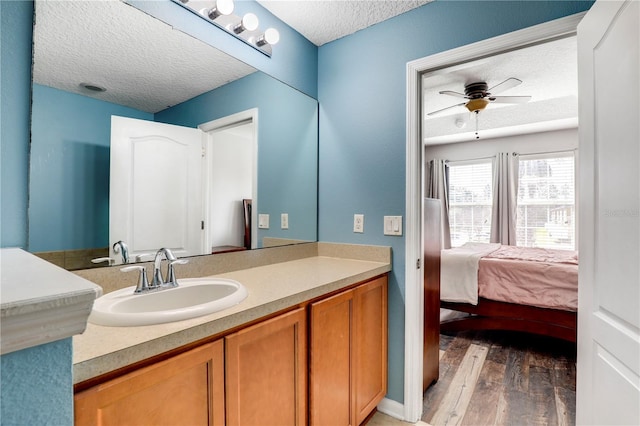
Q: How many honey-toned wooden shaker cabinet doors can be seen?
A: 4